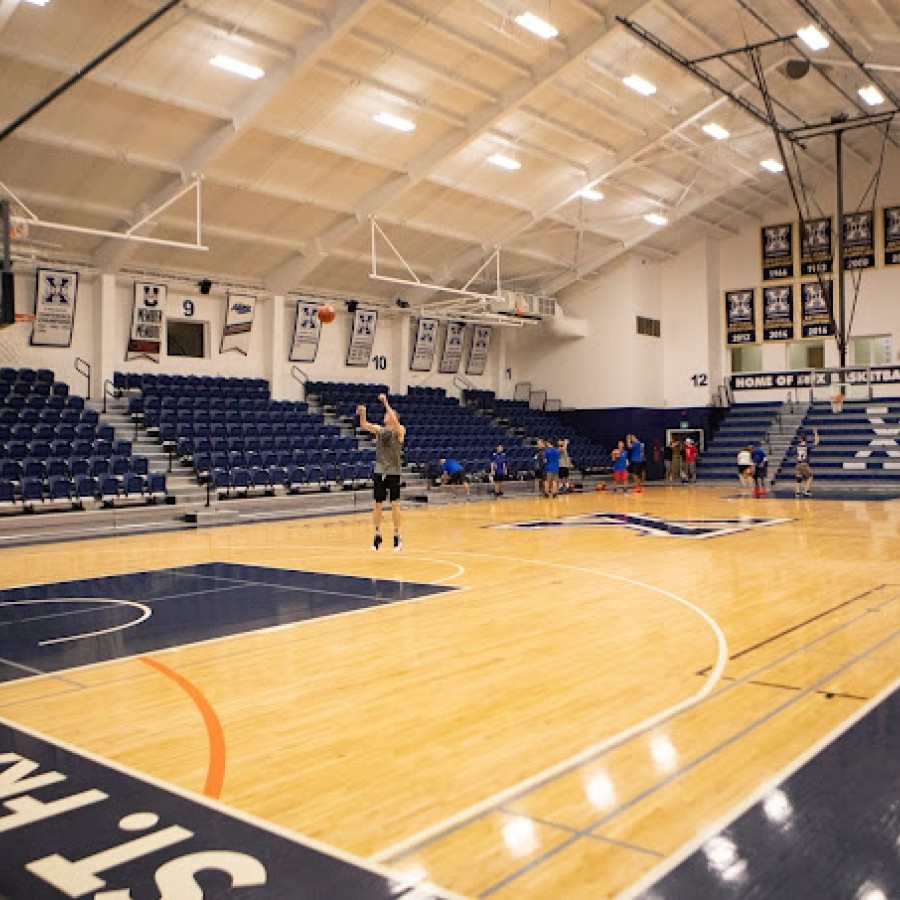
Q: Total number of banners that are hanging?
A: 15